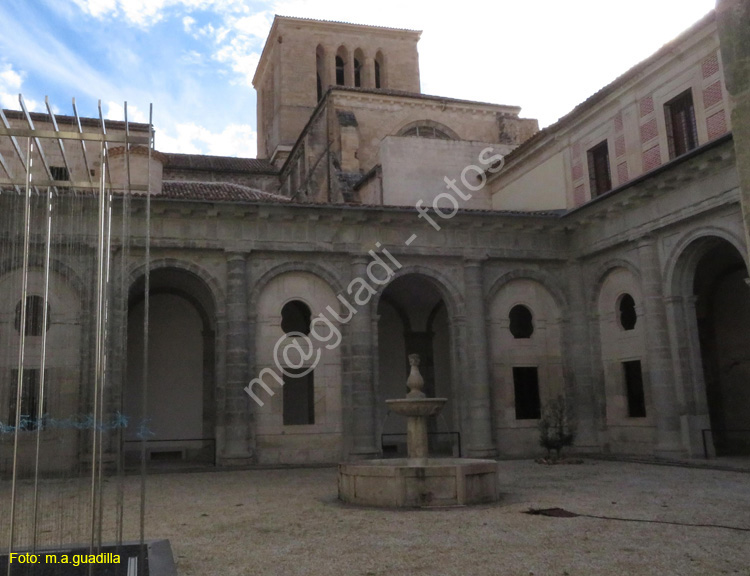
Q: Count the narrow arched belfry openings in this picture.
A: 4